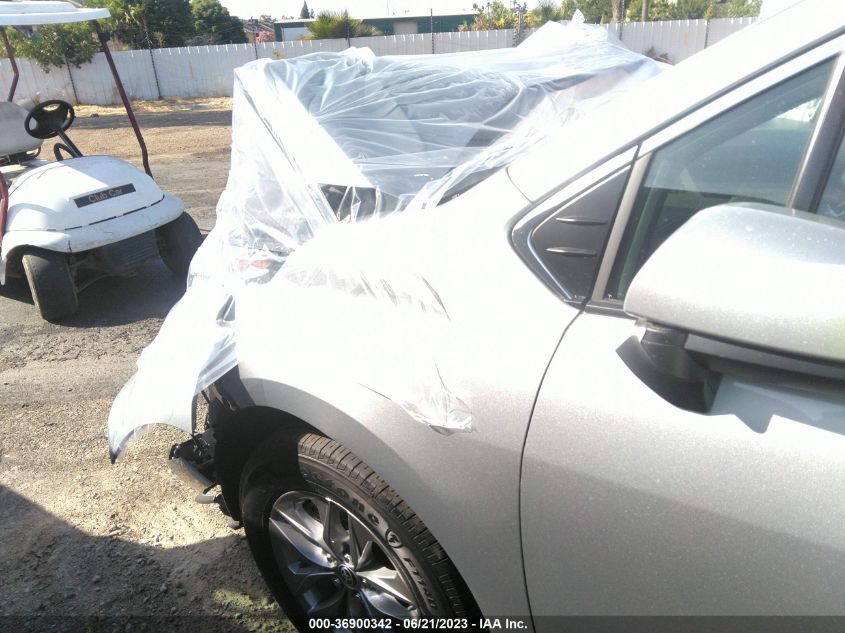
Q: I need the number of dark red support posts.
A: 3